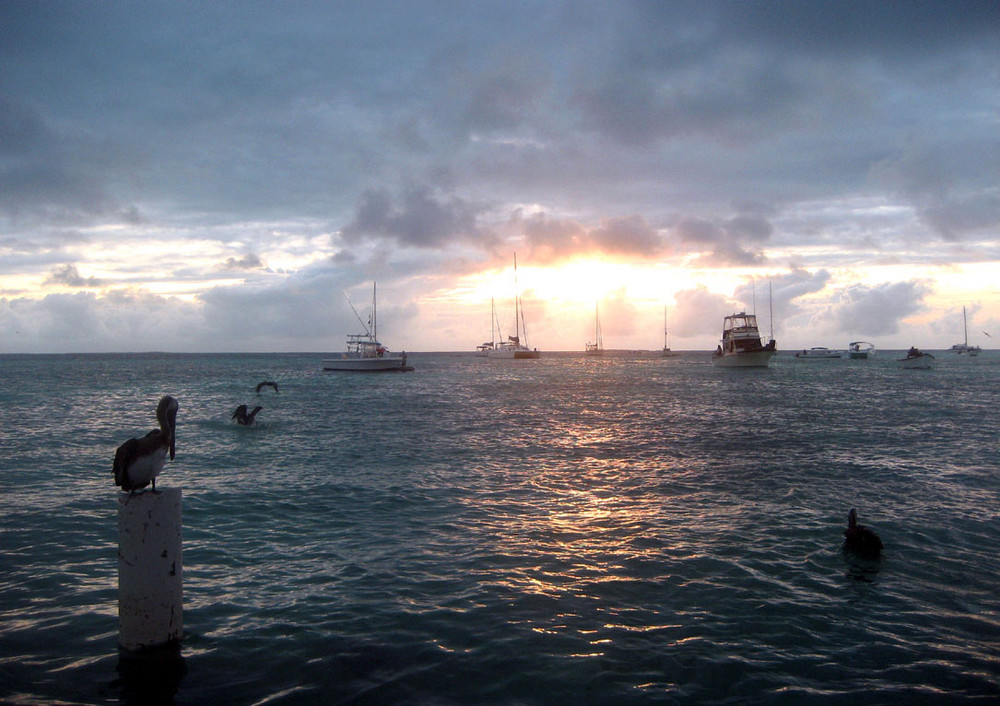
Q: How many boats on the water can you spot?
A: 10